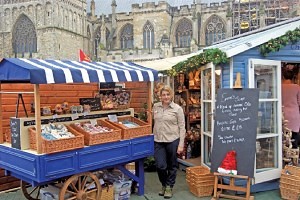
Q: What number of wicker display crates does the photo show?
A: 3